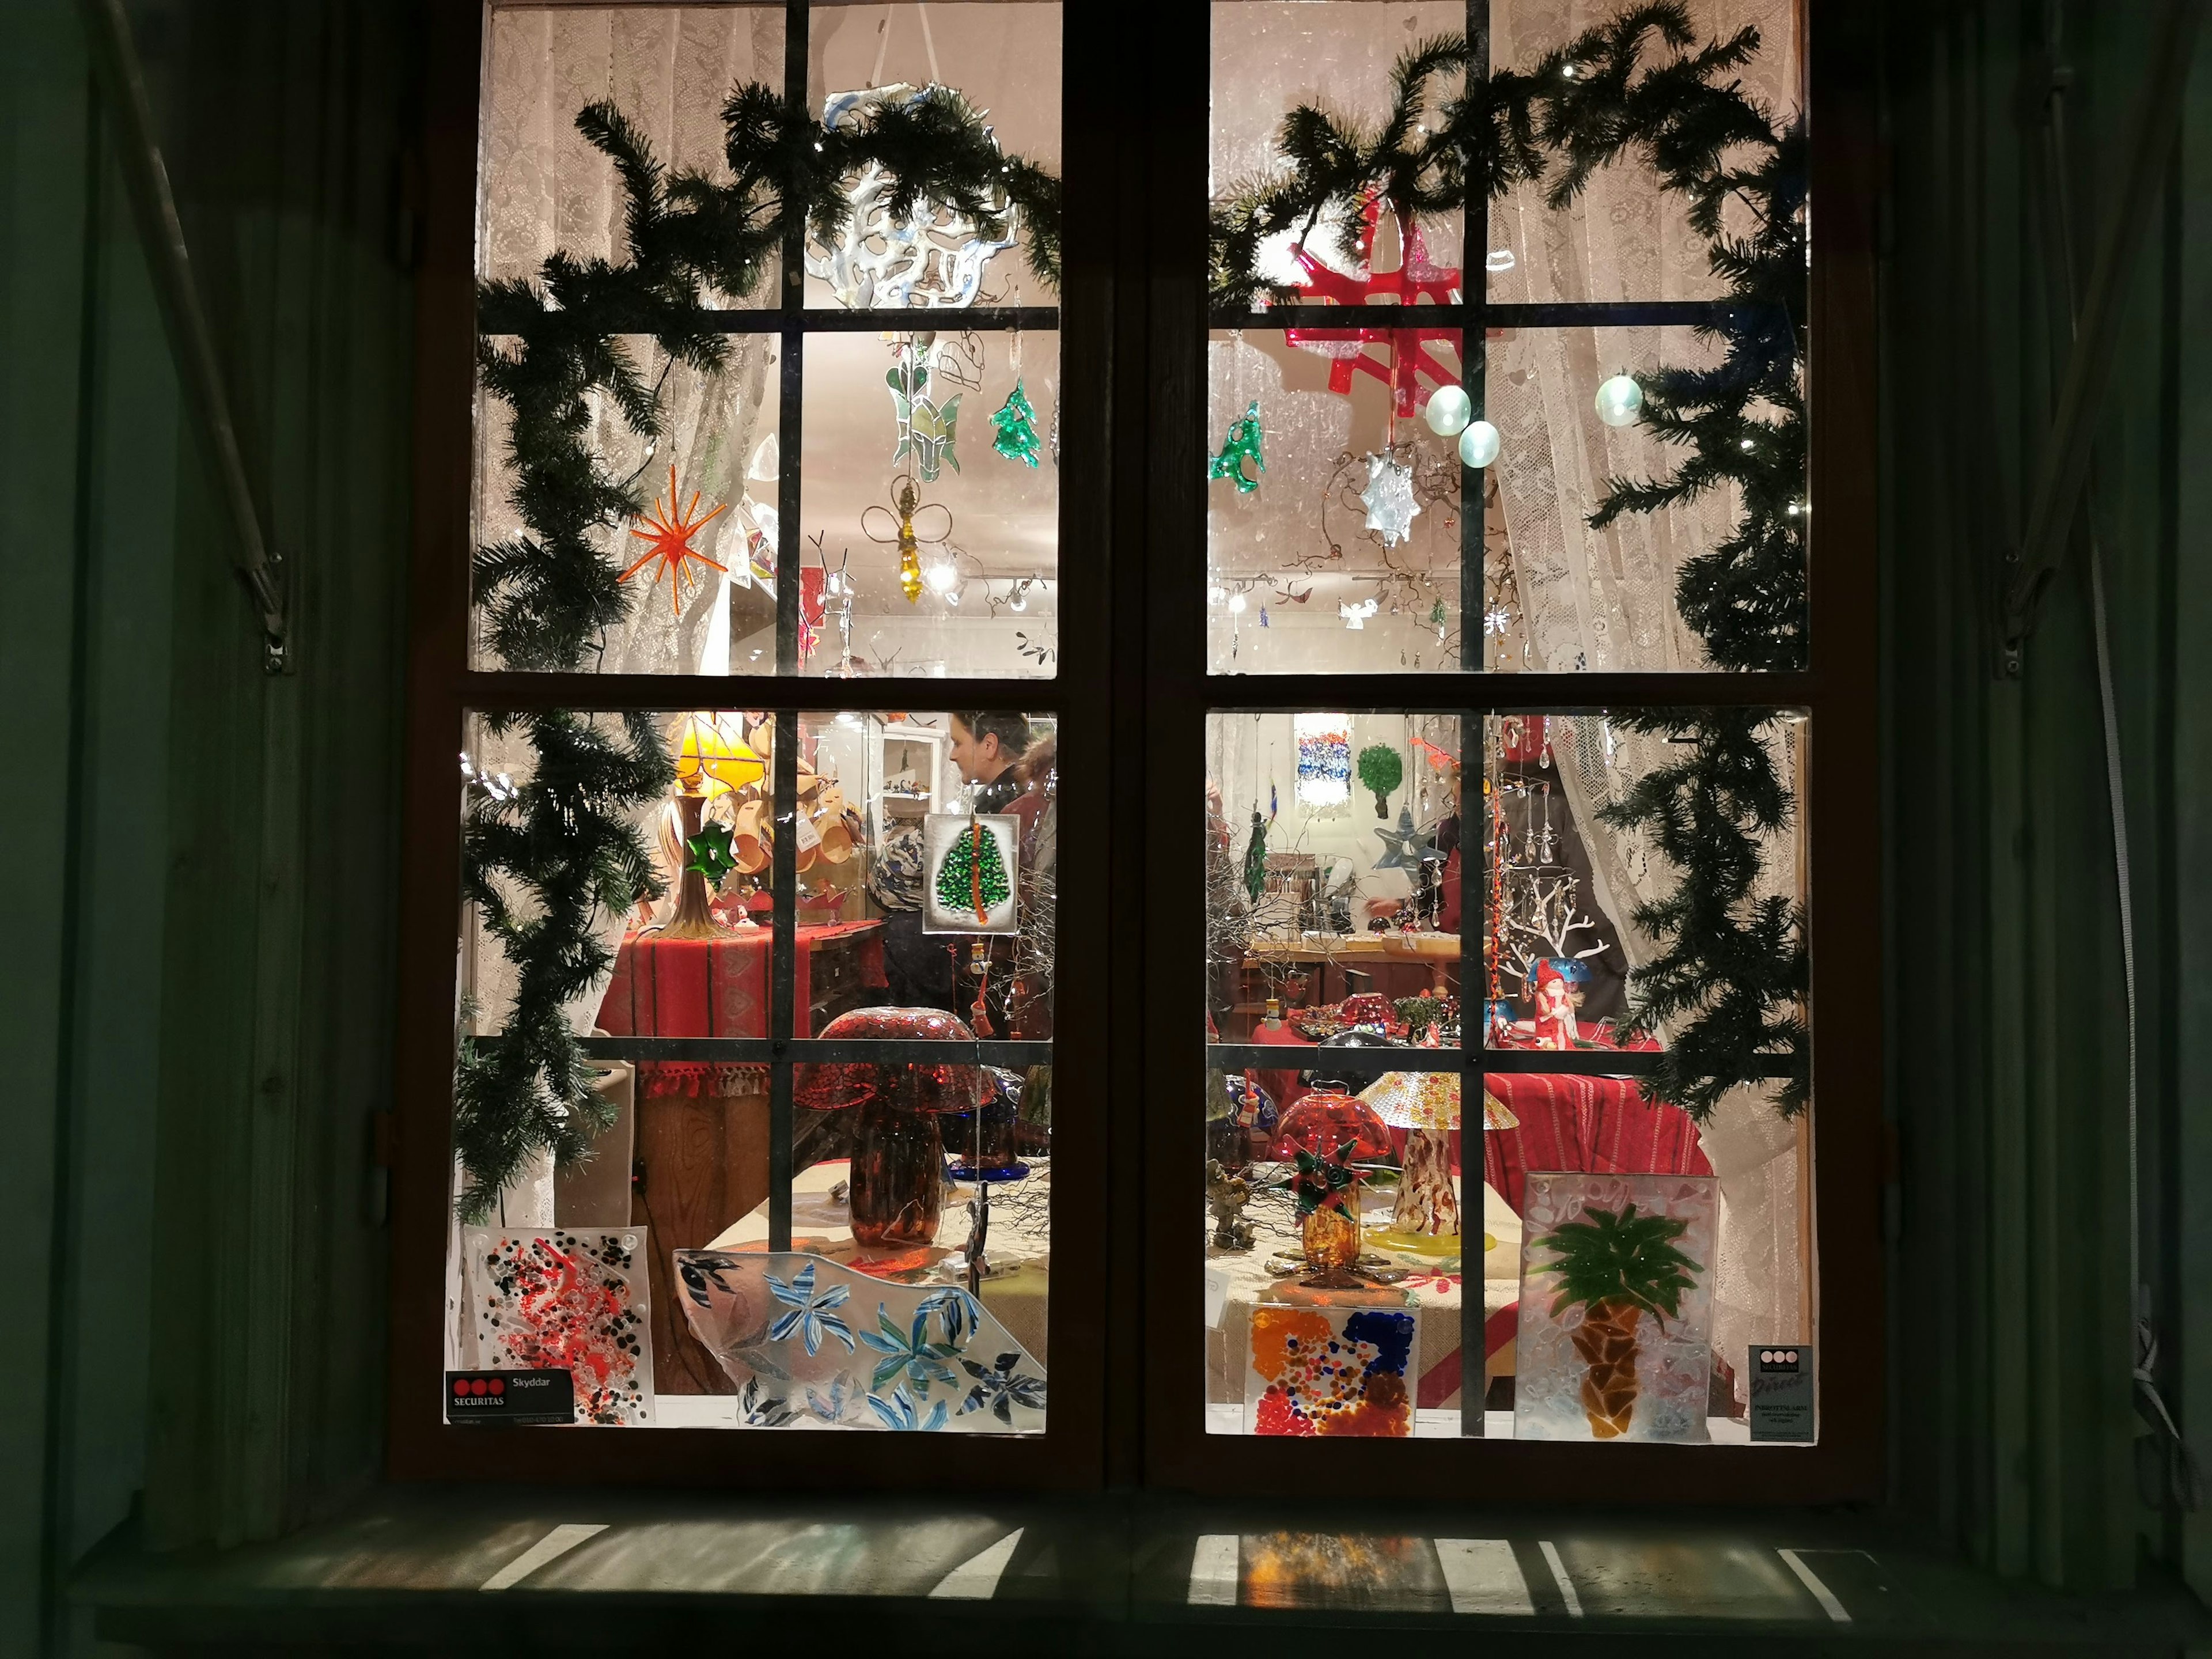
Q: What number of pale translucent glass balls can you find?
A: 3